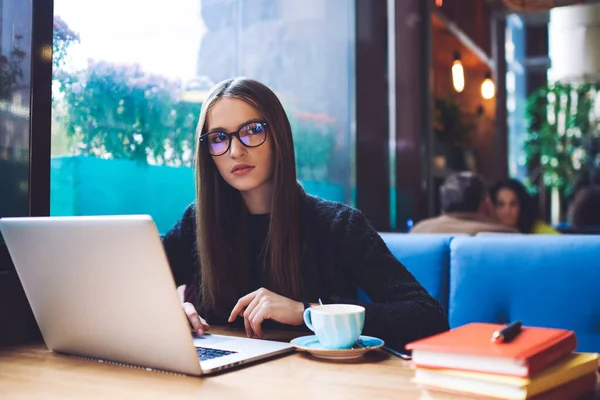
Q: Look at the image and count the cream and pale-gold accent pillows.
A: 0